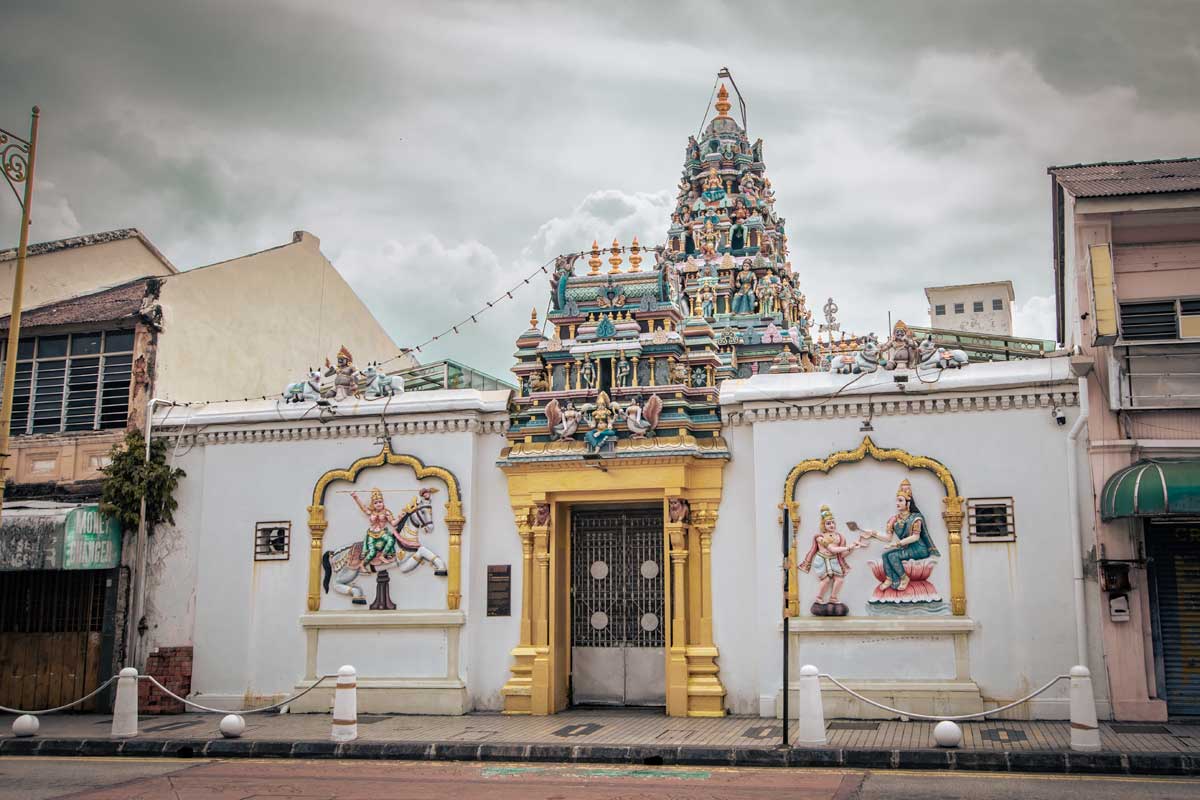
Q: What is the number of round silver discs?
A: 4